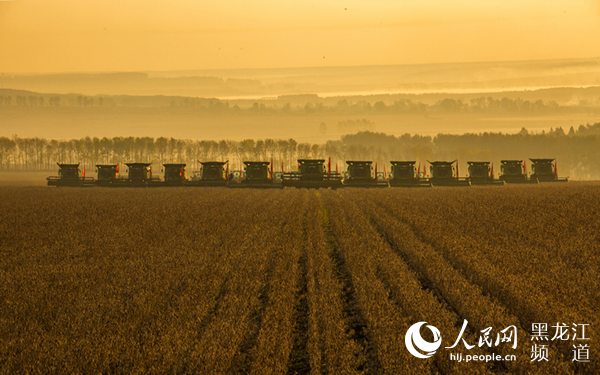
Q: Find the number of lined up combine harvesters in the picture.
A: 13